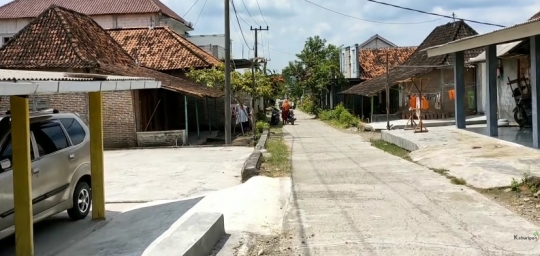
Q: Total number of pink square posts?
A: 0